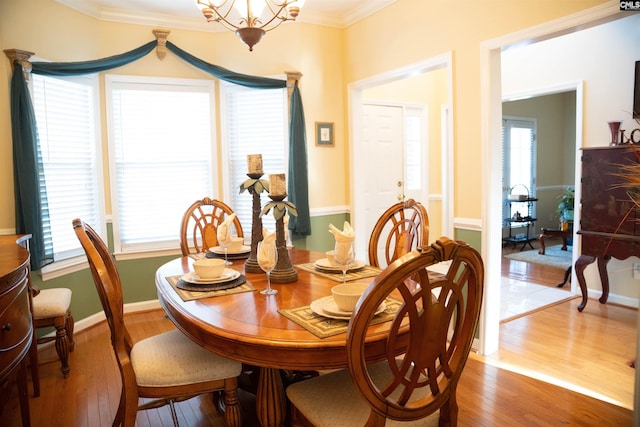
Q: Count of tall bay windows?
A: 3